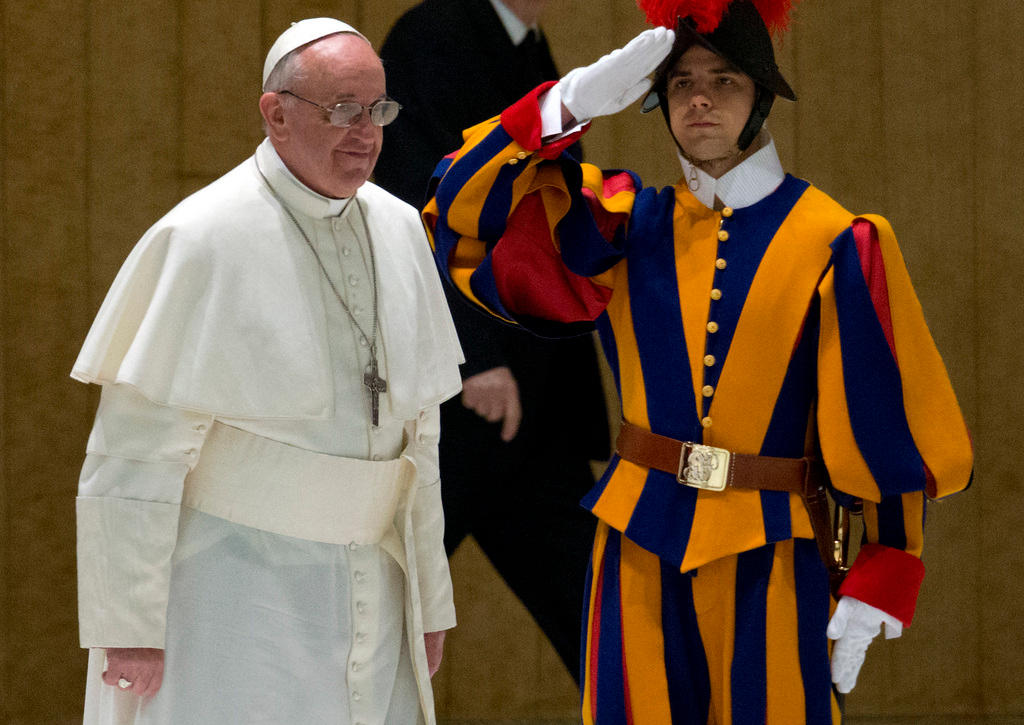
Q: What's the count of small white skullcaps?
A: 1